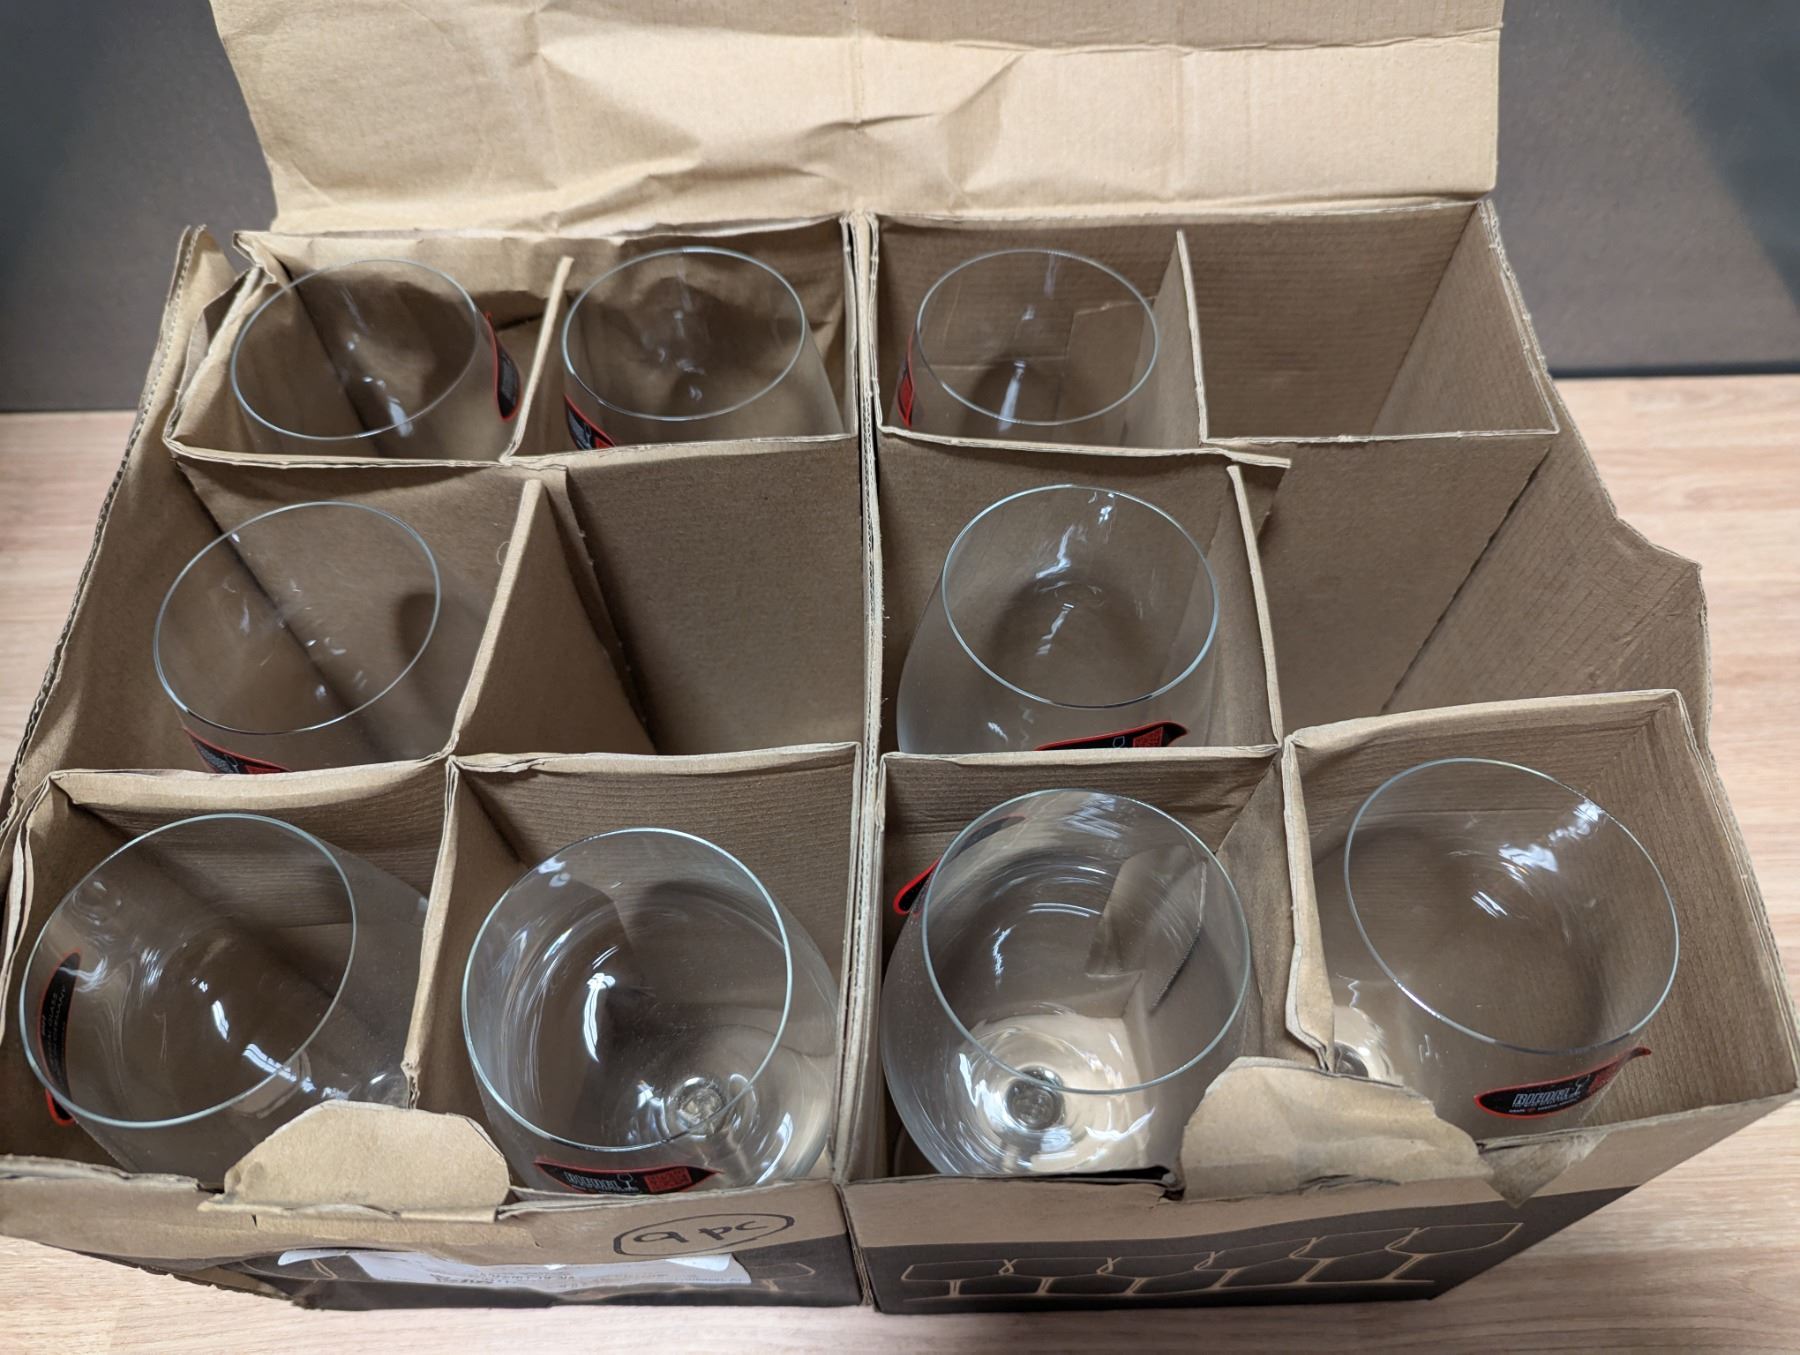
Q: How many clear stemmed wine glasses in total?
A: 9